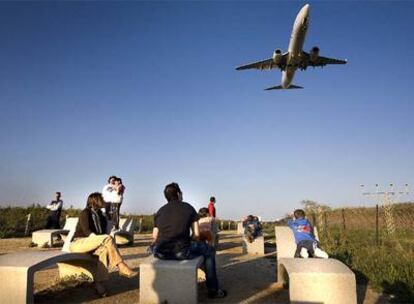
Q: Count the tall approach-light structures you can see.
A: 1